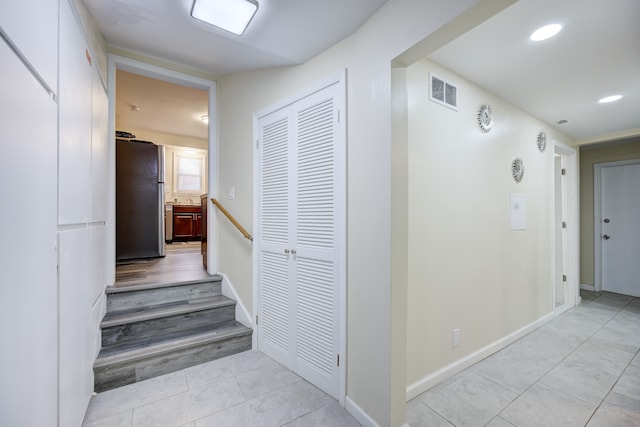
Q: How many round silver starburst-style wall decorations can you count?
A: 3